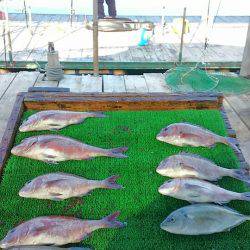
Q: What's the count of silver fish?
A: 1